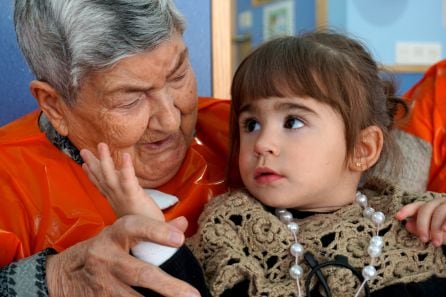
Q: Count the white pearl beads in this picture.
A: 11